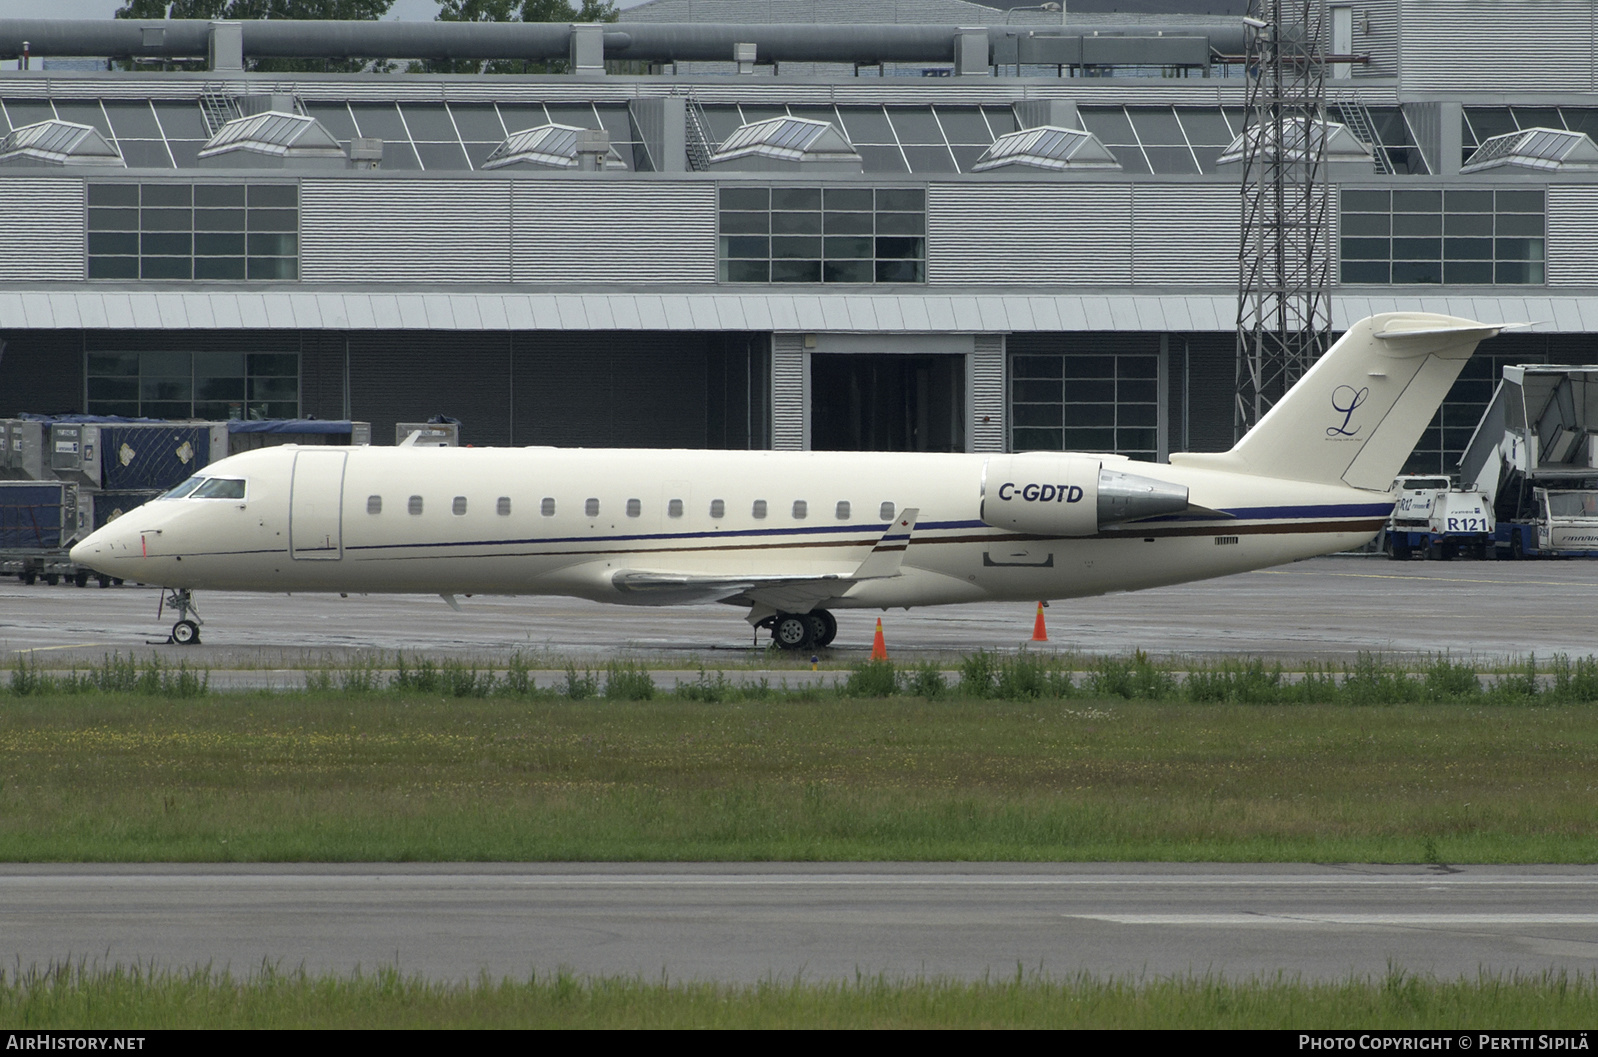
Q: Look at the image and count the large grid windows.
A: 6